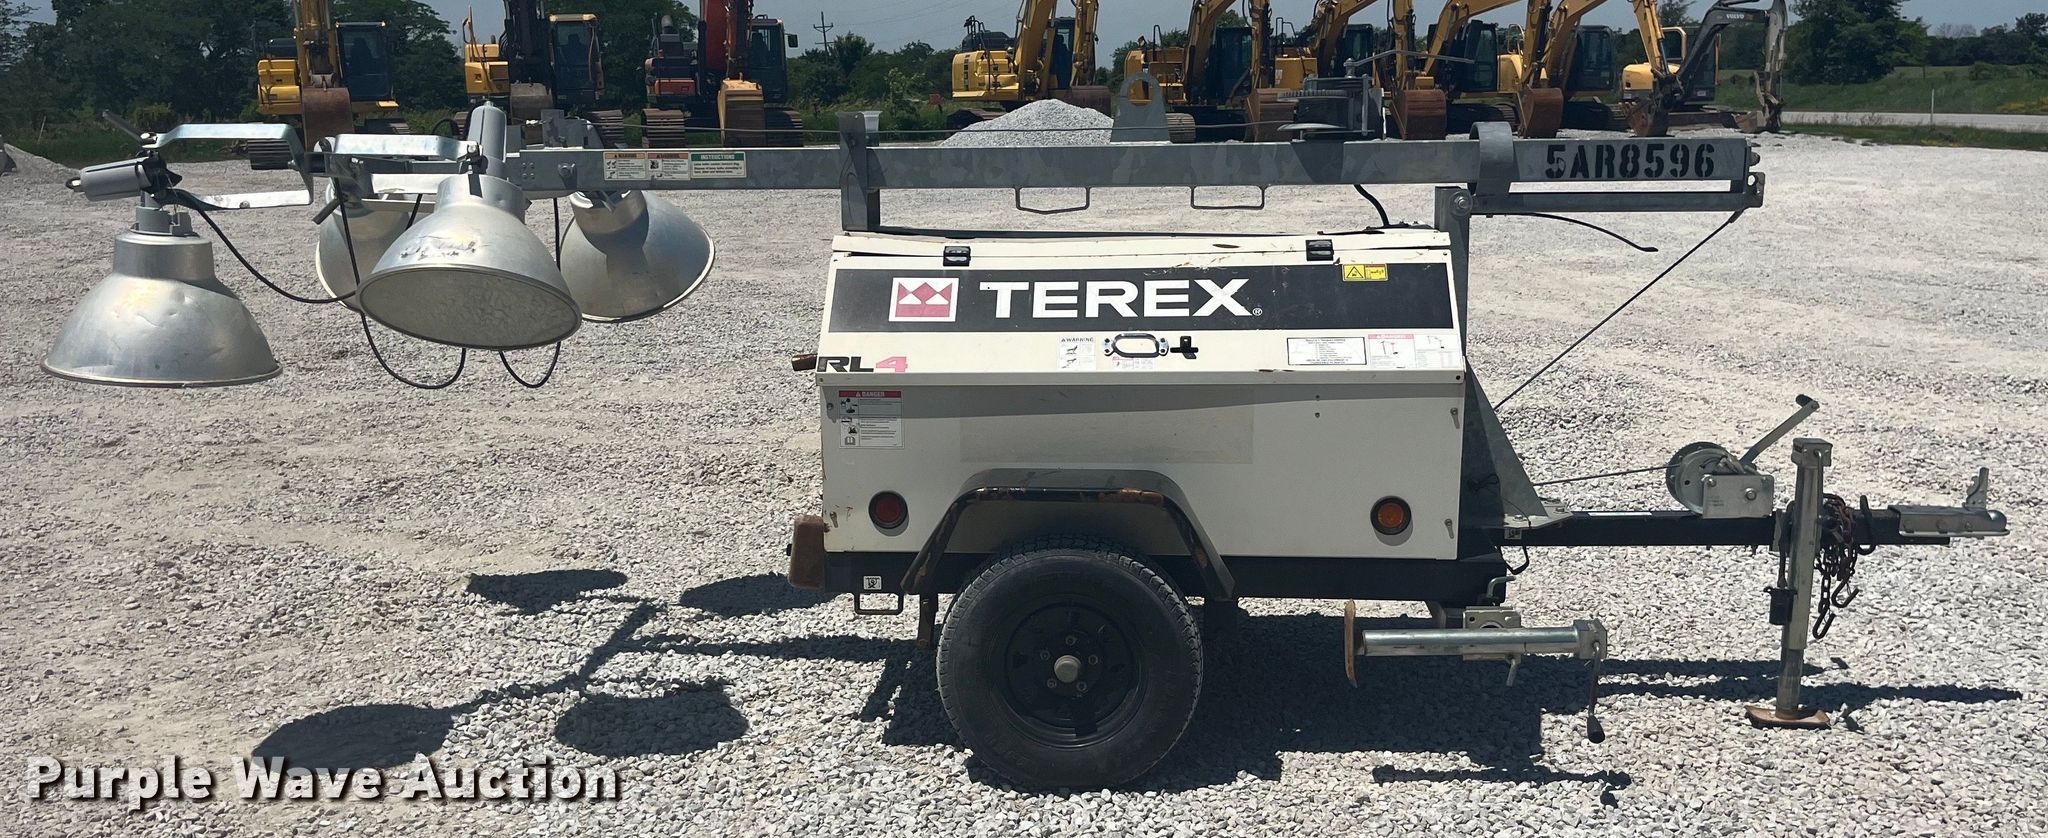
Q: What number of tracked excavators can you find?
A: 9